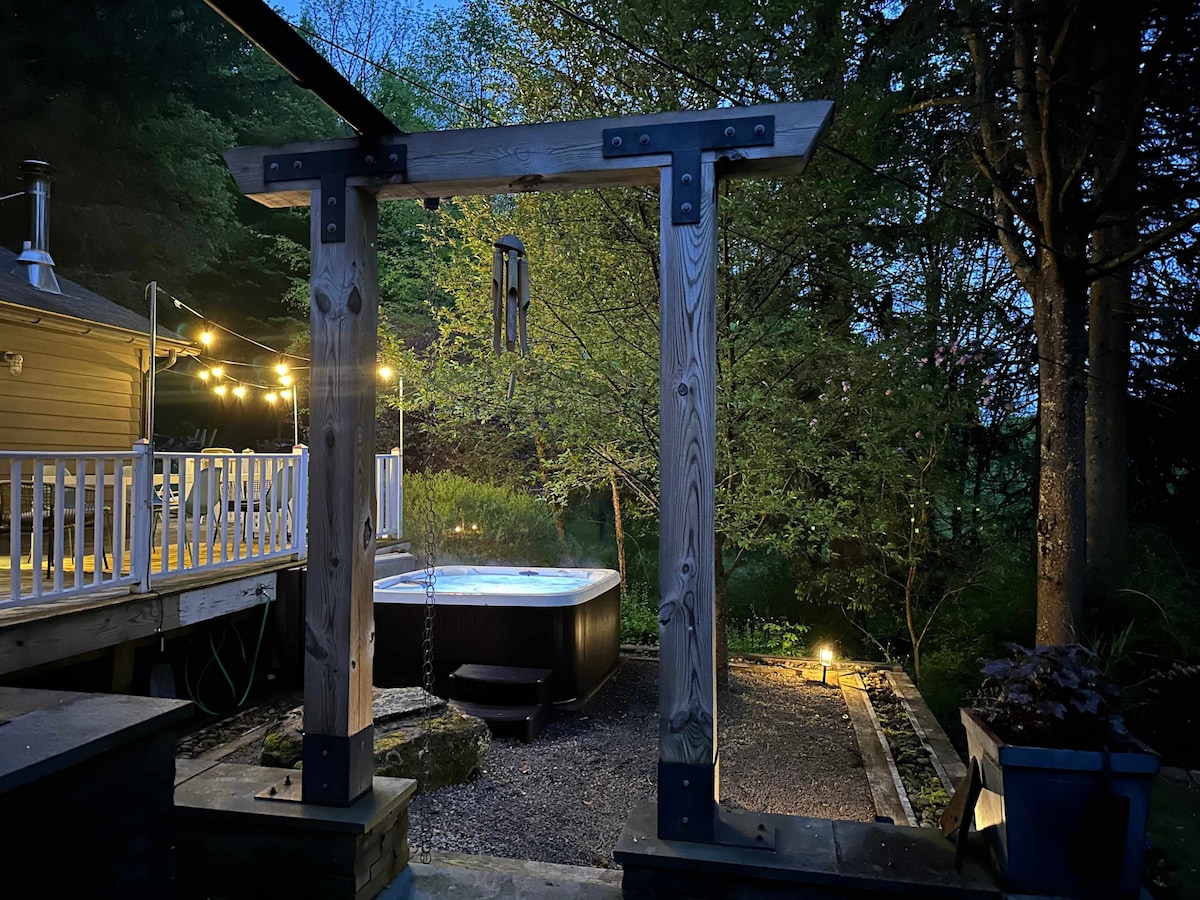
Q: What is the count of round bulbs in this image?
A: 10